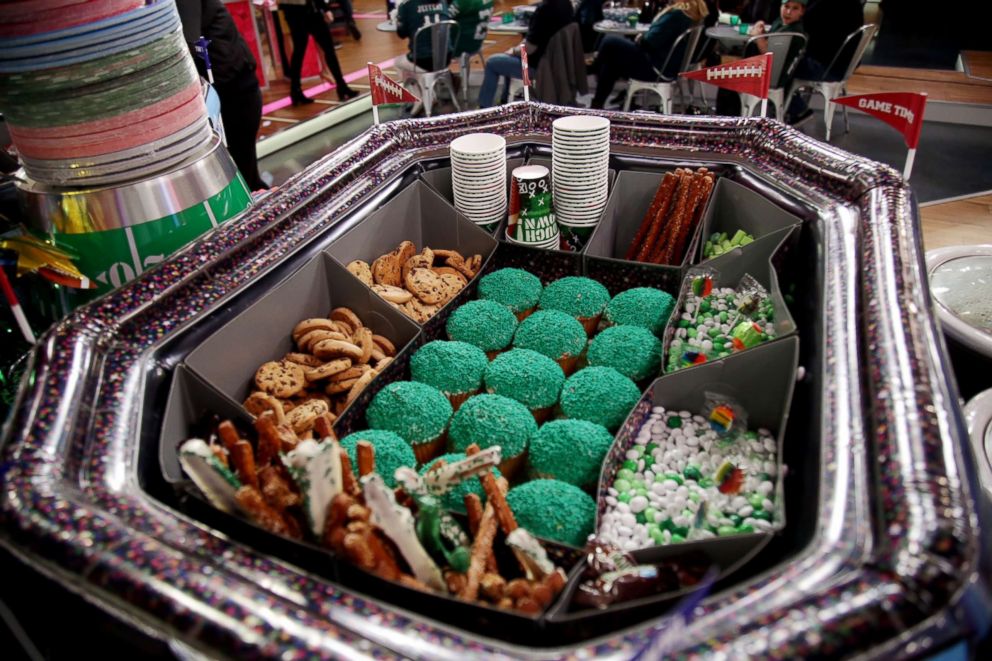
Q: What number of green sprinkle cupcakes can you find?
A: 15